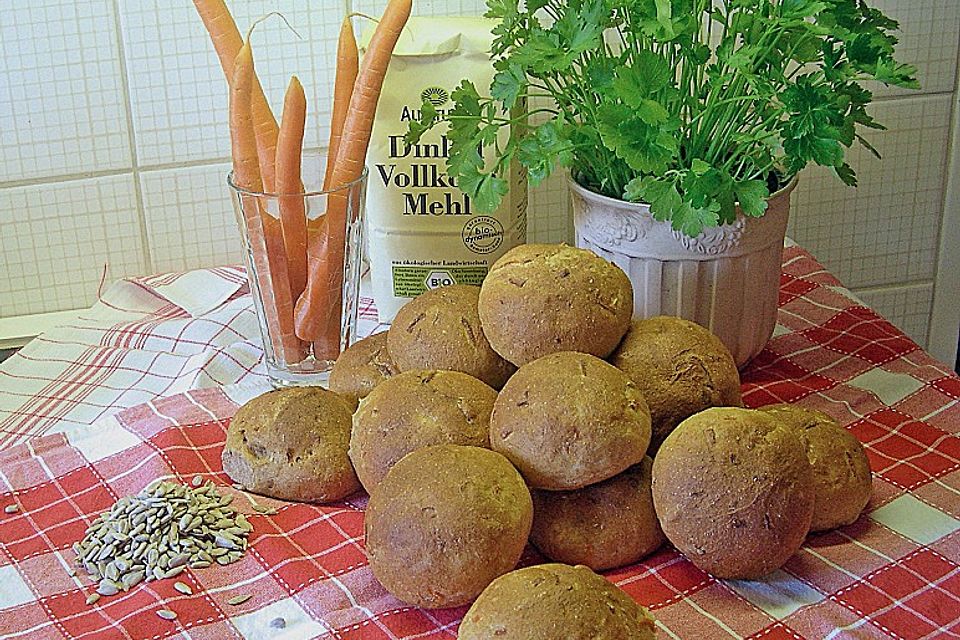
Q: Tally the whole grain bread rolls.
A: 12